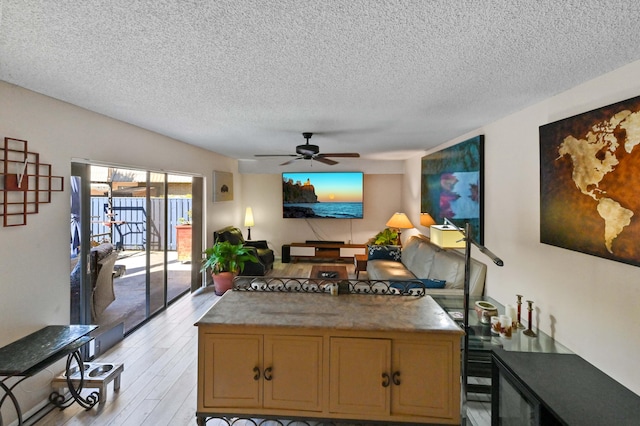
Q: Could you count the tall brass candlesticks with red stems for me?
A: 2